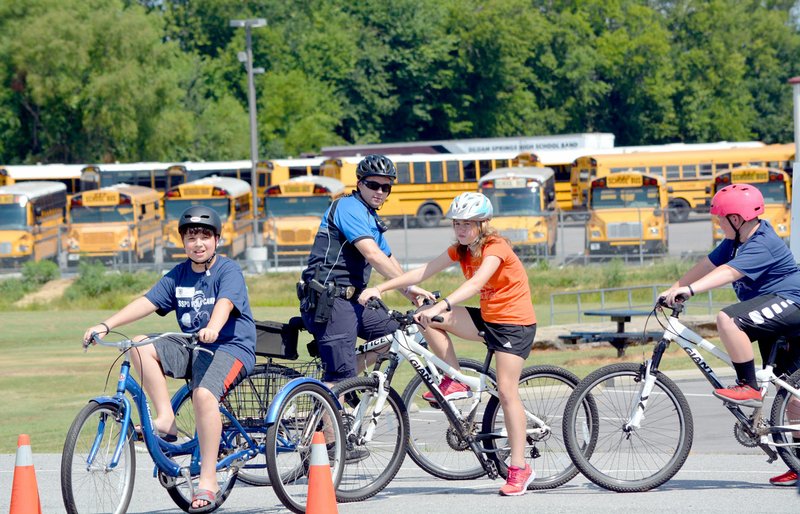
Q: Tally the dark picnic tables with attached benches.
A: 1